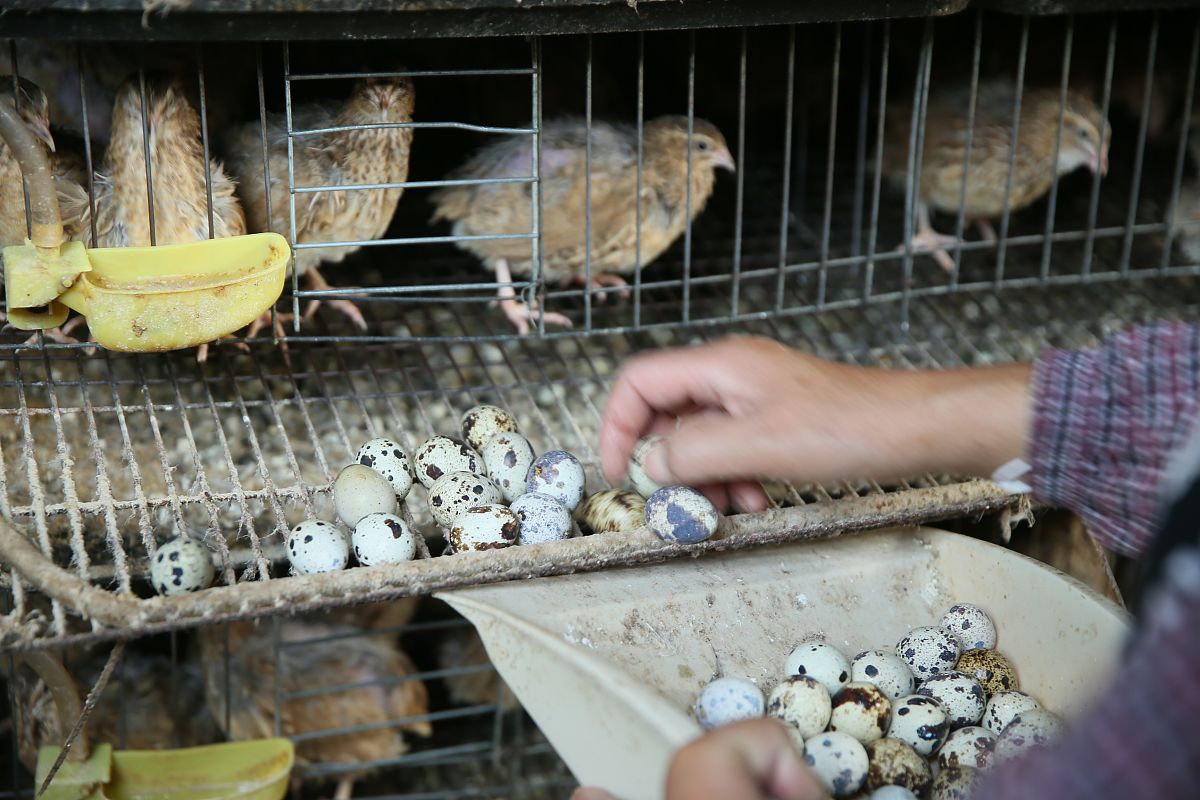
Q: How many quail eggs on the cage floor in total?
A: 15